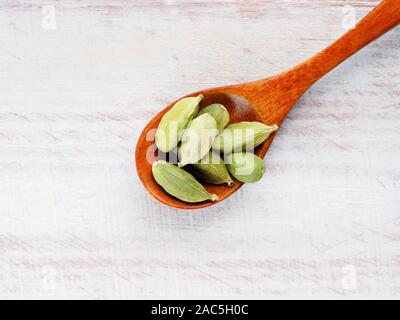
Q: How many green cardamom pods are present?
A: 7